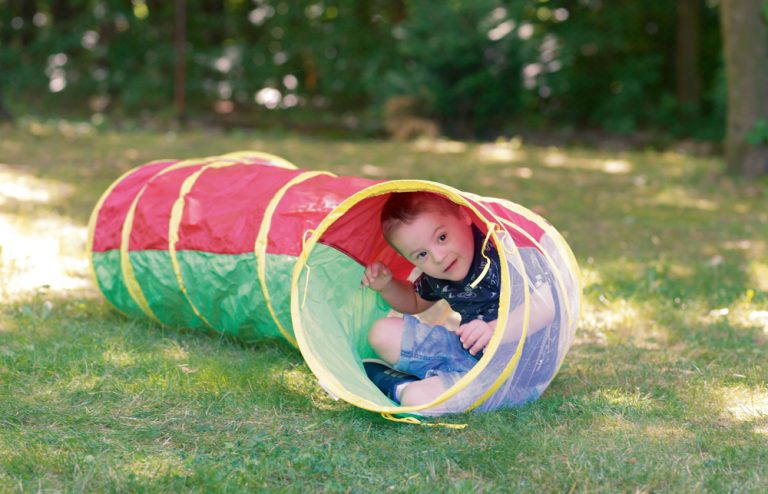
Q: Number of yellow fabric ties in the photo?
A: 3